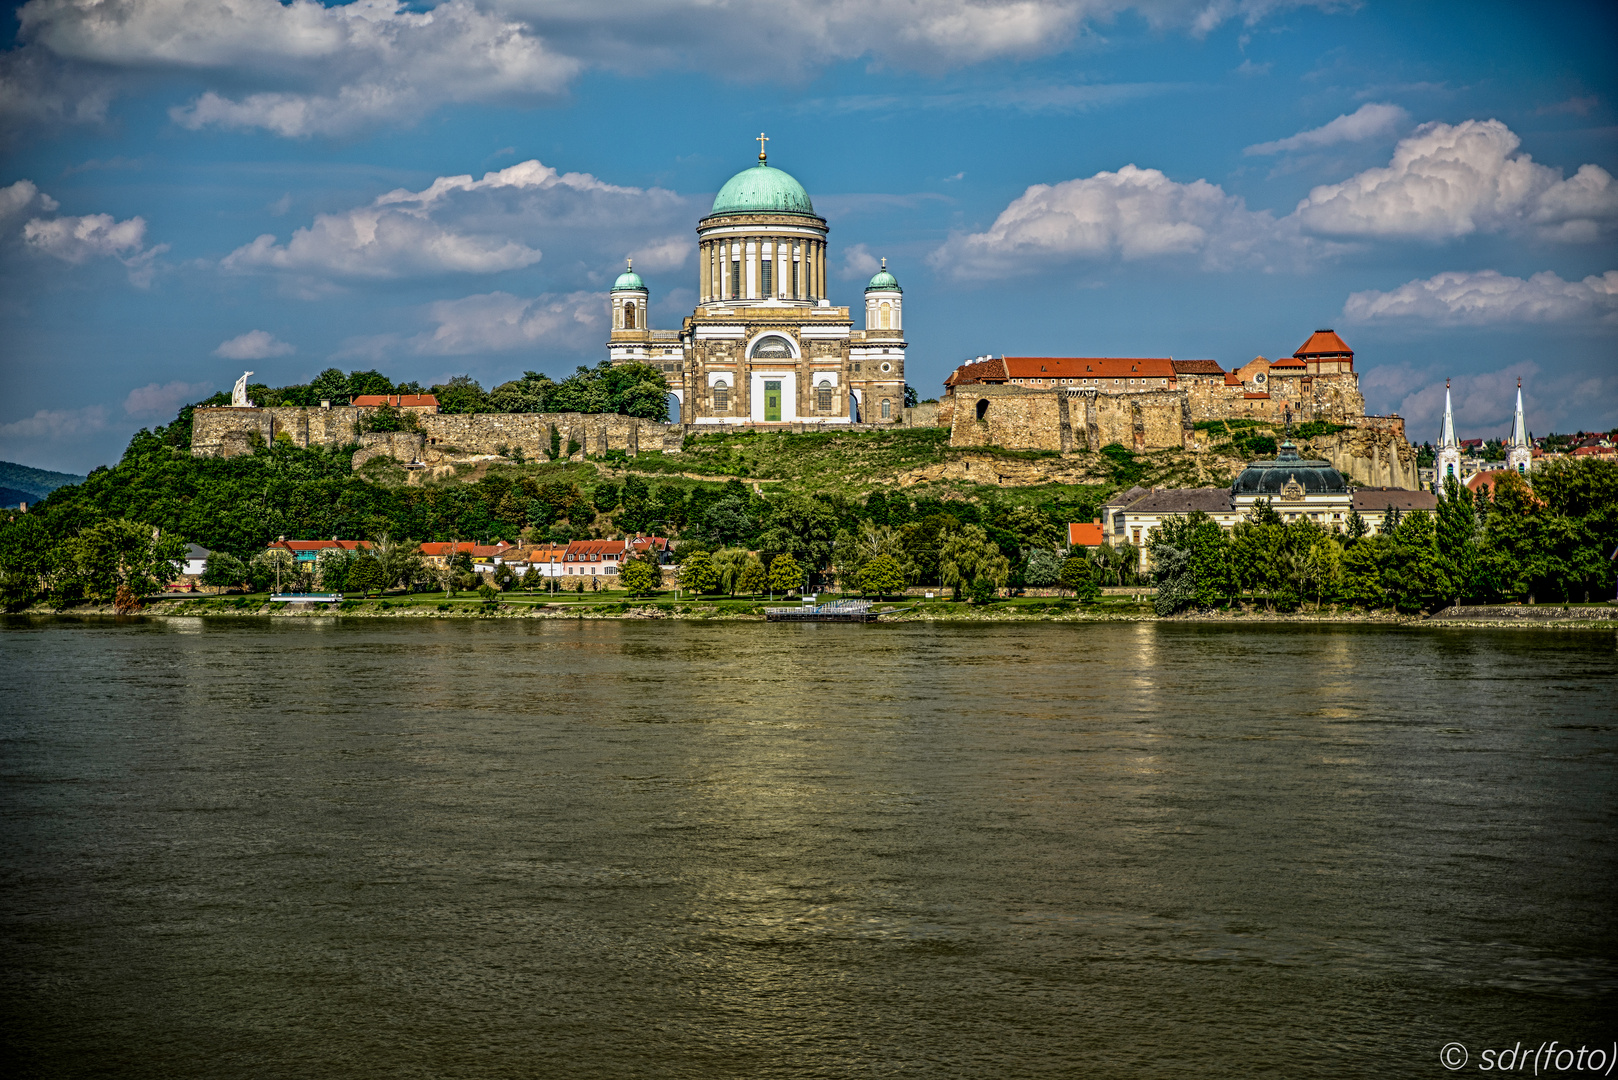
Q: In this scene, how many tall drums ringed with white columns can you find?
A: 1